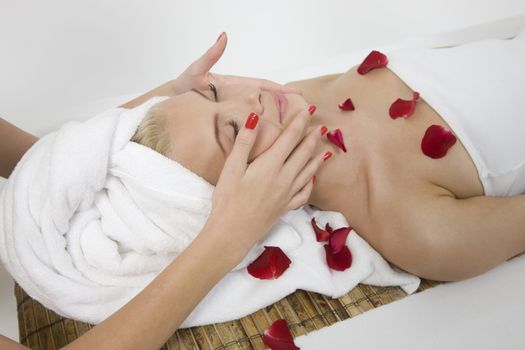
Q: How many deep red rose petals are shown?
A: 10